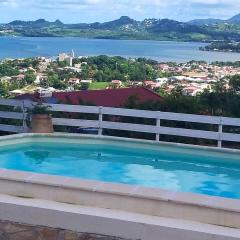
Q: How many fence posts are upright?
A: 4